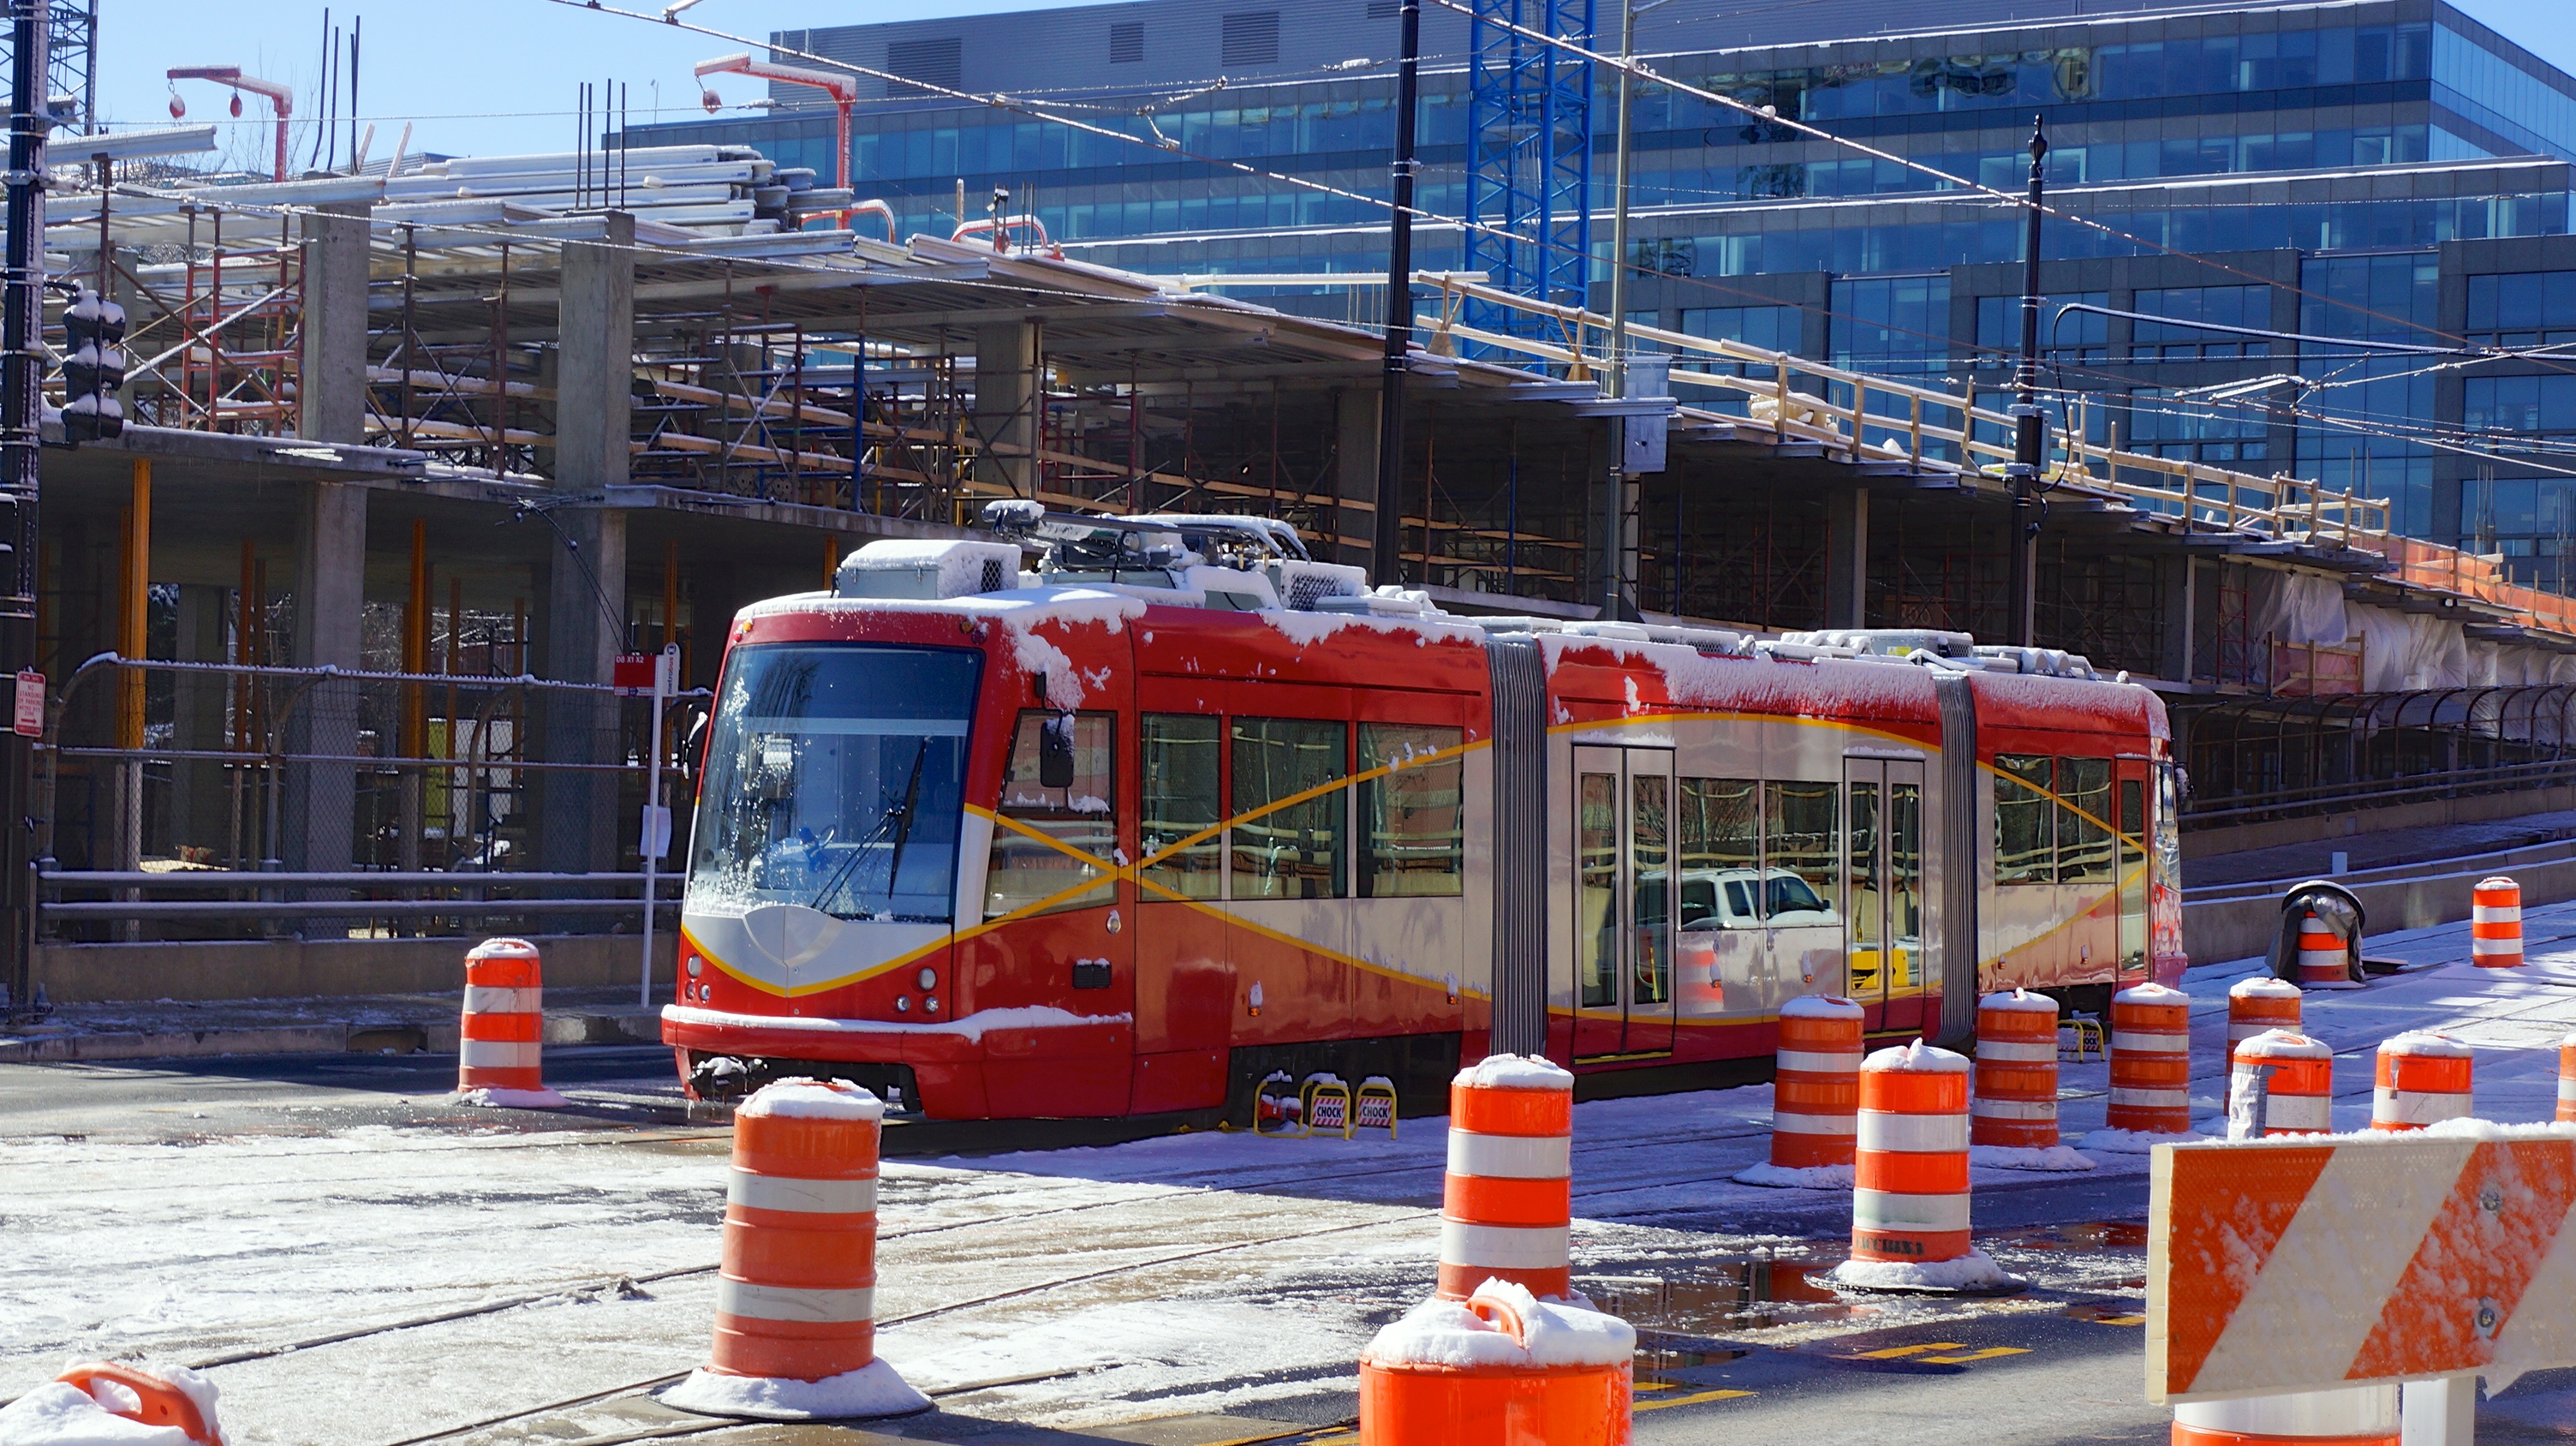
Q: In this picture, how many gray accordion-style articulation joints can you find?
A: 2